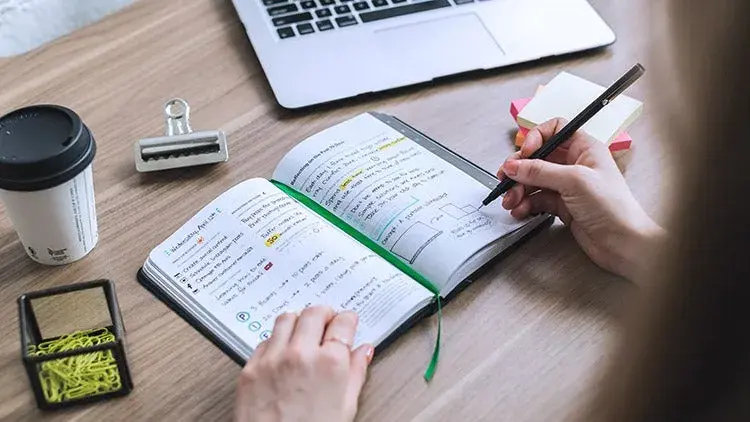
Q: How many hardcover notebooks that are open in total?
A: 1